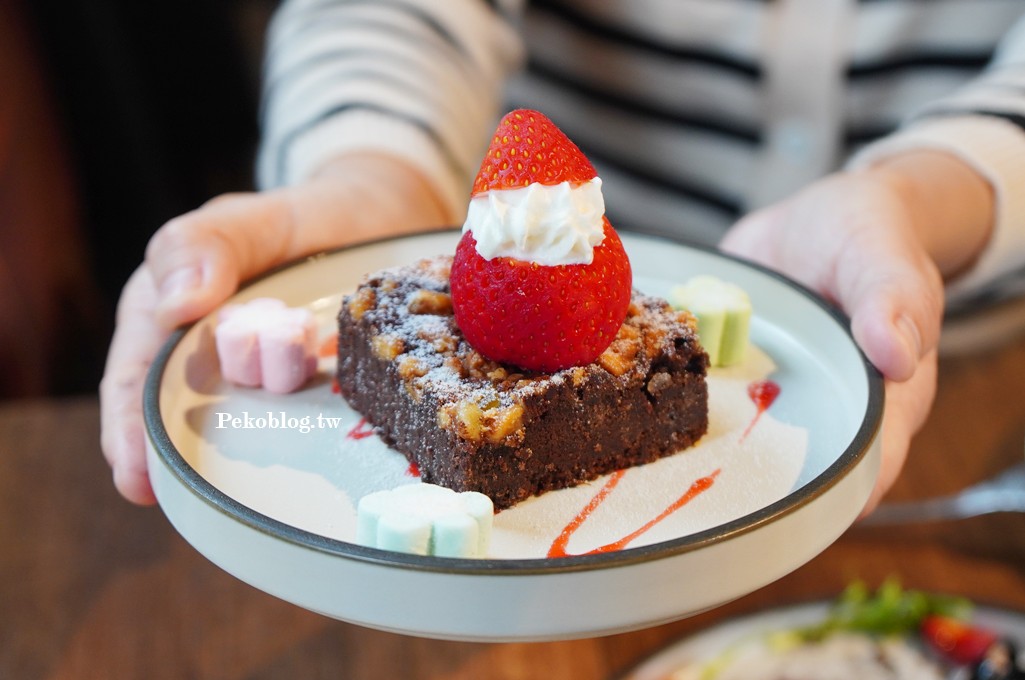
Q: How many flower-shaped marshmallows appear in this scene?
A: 3